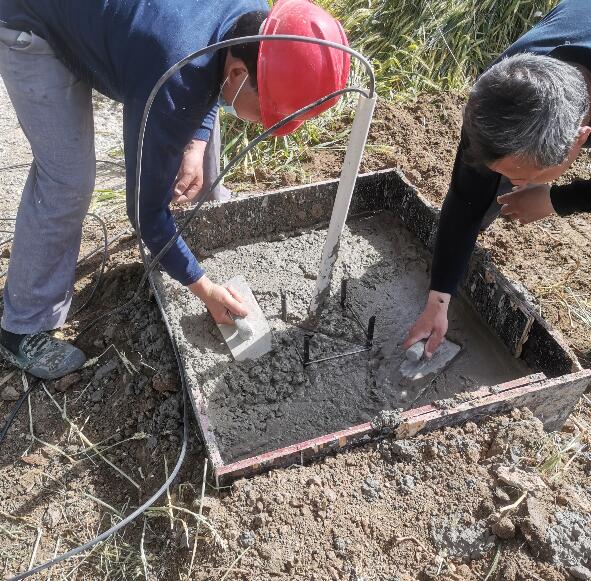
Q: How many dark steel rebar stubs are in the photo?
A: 4